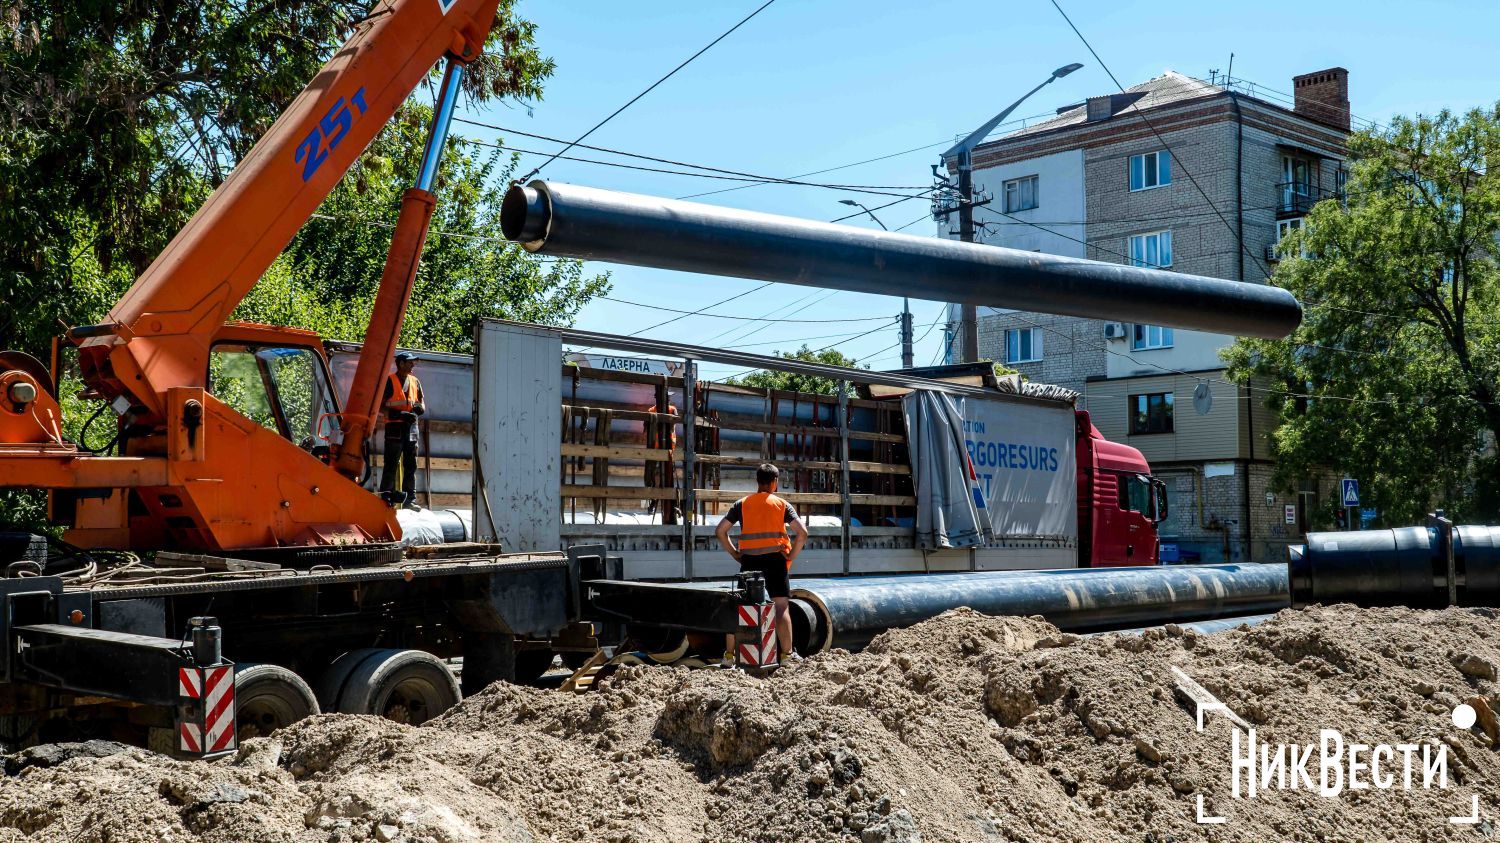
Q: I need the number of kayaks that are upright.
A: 0